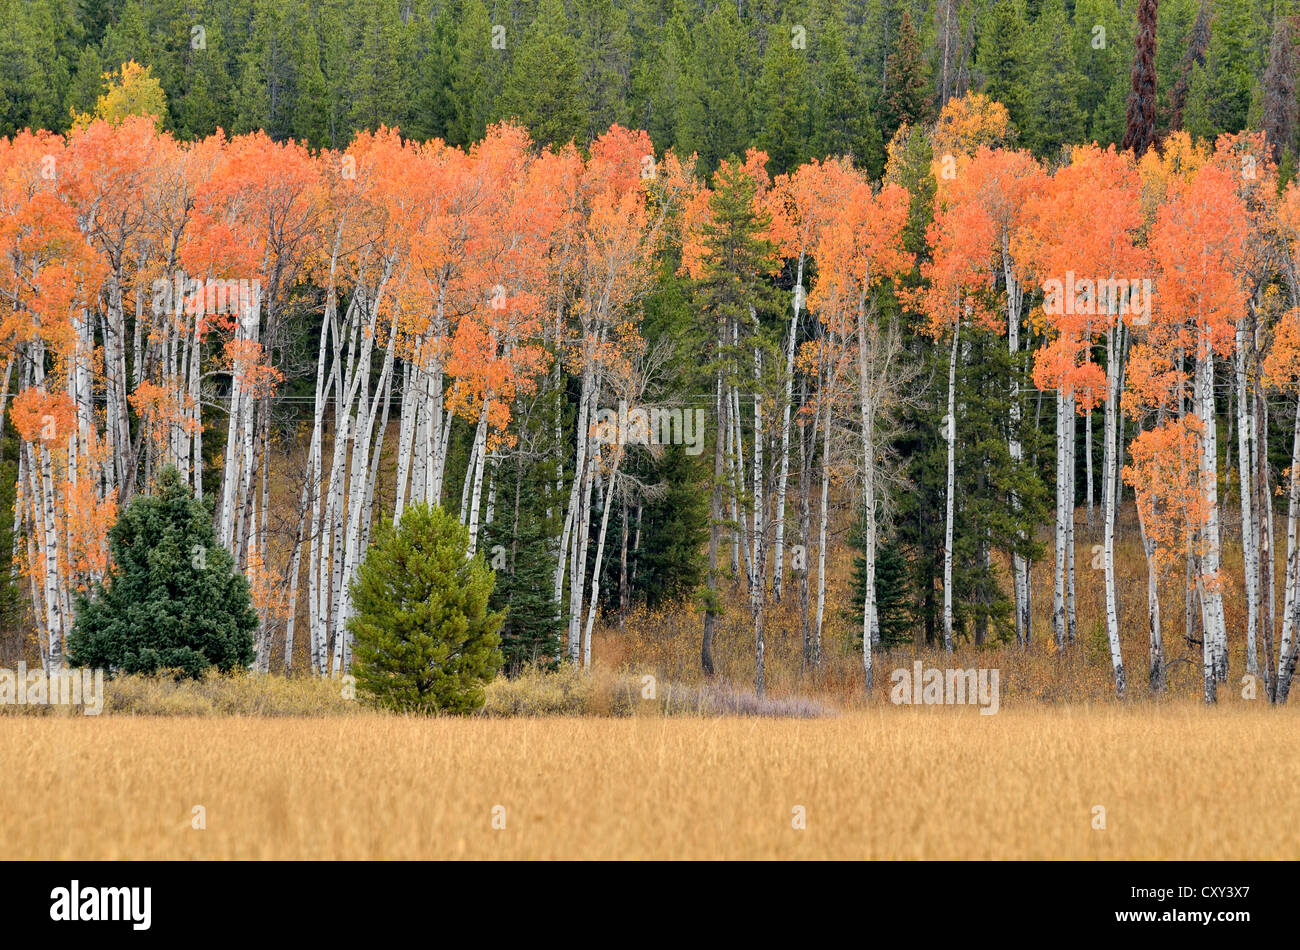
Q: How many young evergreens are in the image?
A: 2